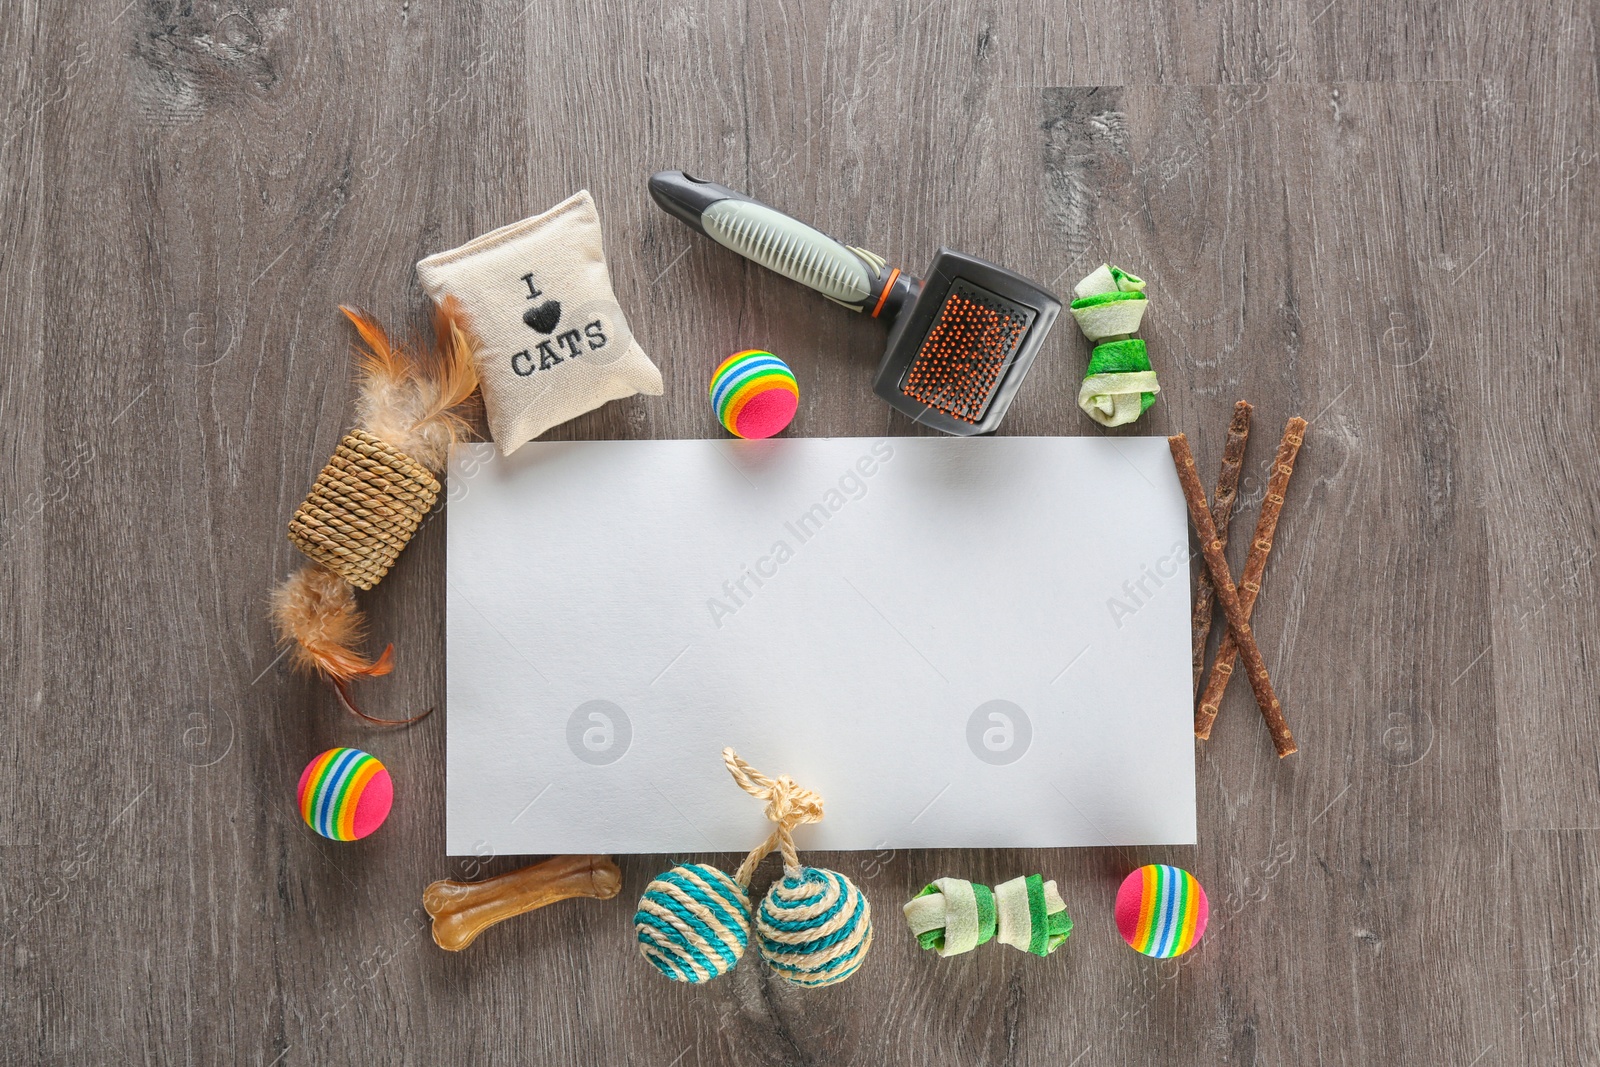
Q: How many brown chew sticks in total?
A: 3